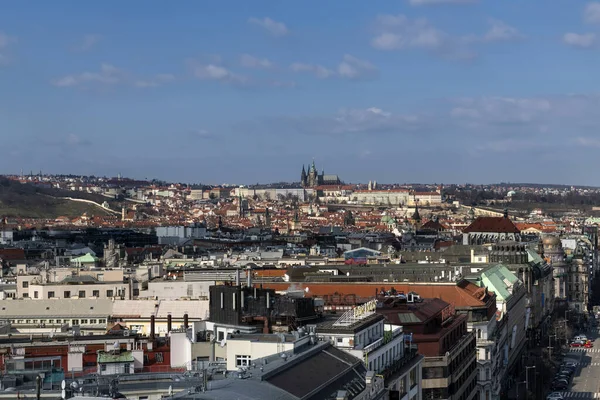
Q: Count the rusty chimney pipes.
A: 3